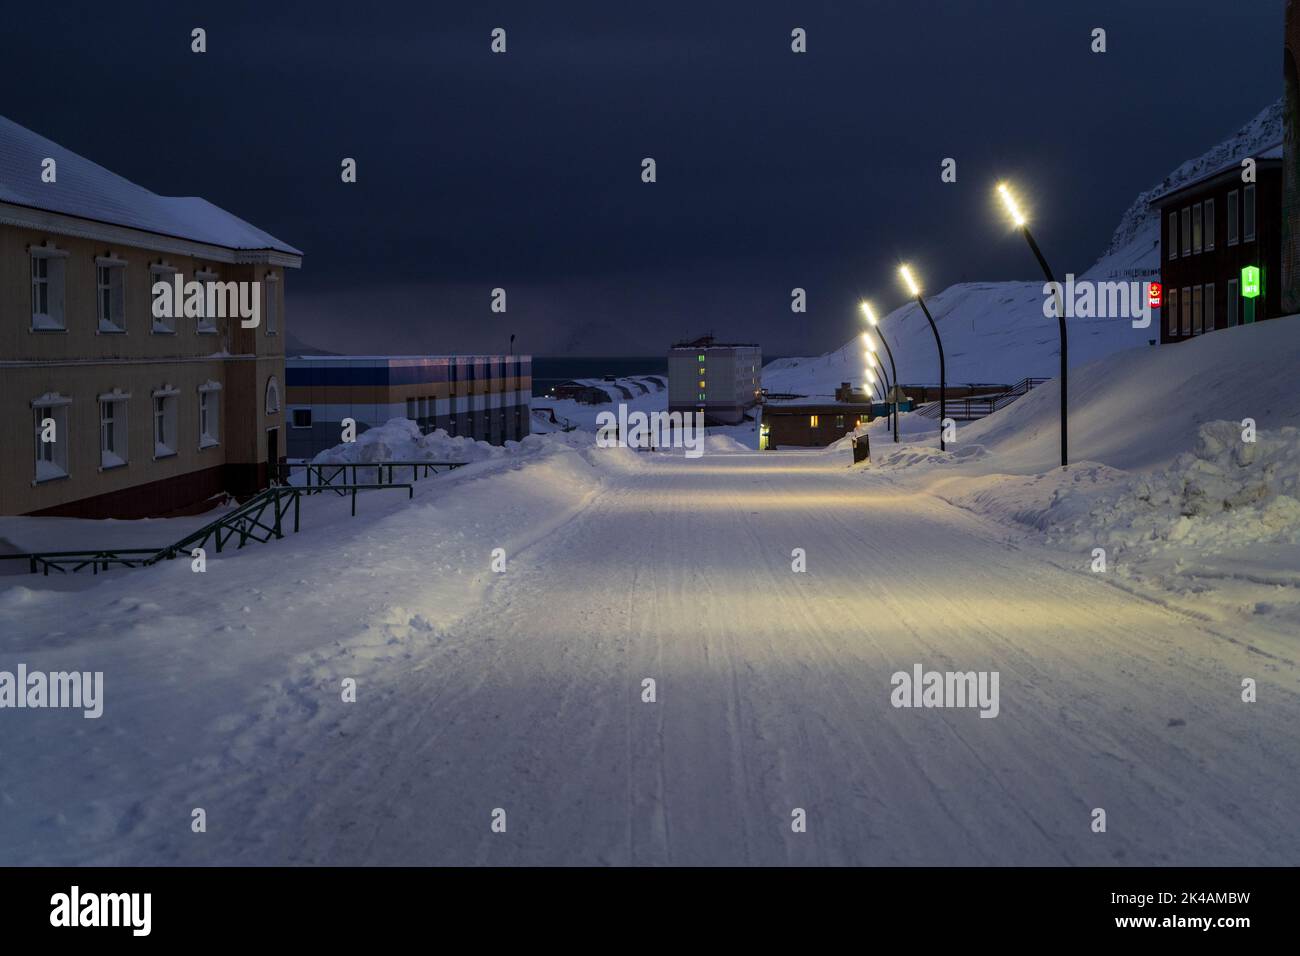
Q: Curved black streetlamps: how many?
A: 7